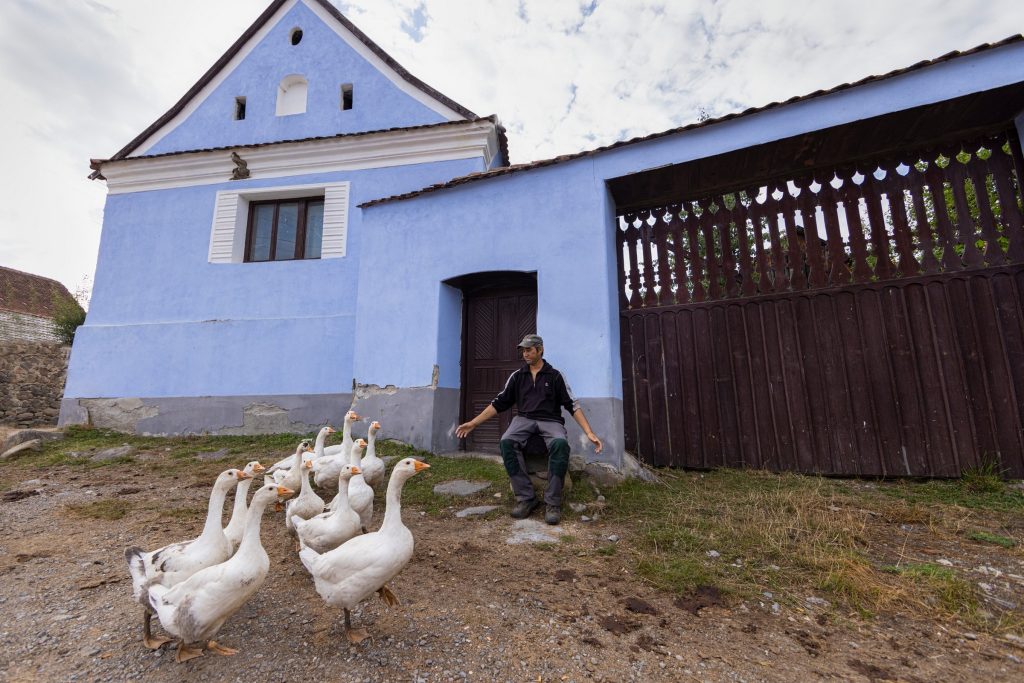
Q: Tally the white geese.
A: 11